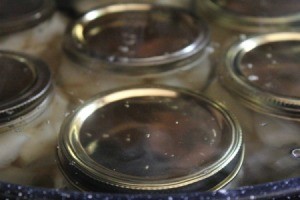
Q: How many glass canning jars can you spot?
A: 6